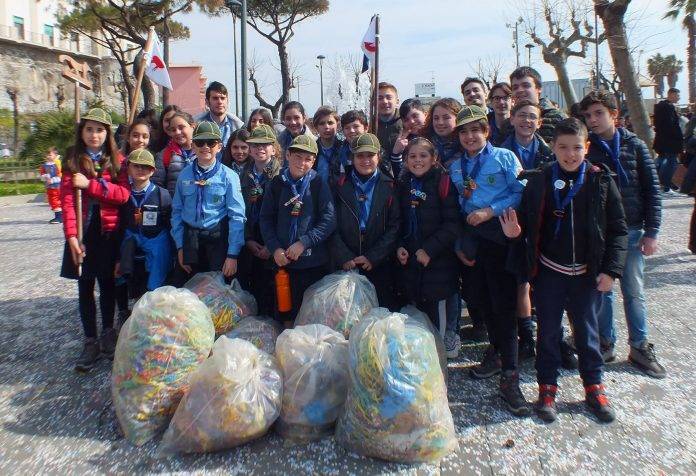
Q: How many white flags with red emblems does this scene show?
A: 2